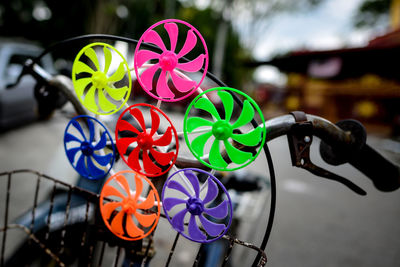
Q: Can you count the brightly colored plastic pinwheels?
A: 7